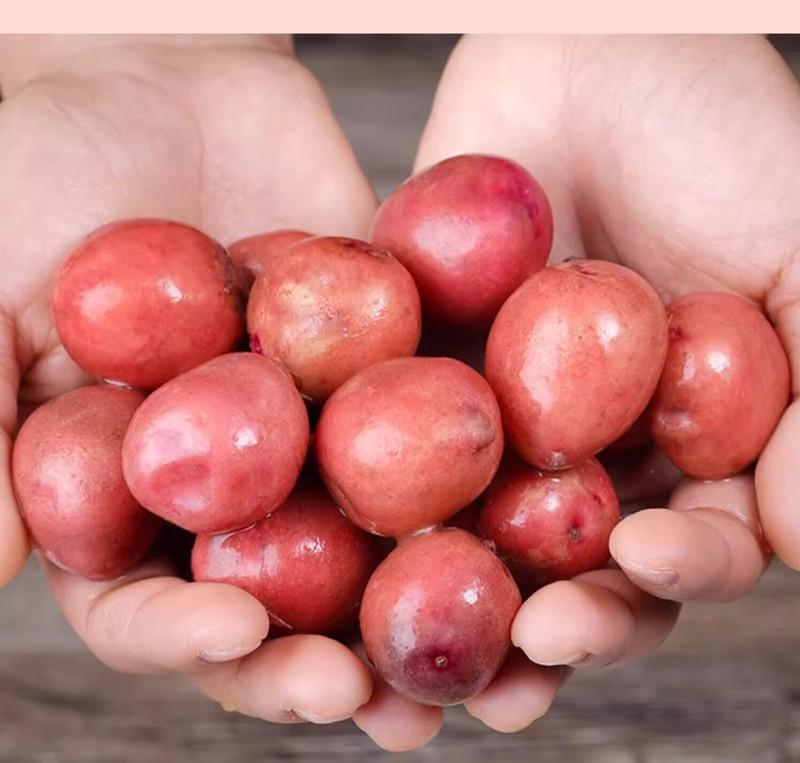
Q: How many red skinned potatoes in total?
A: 12